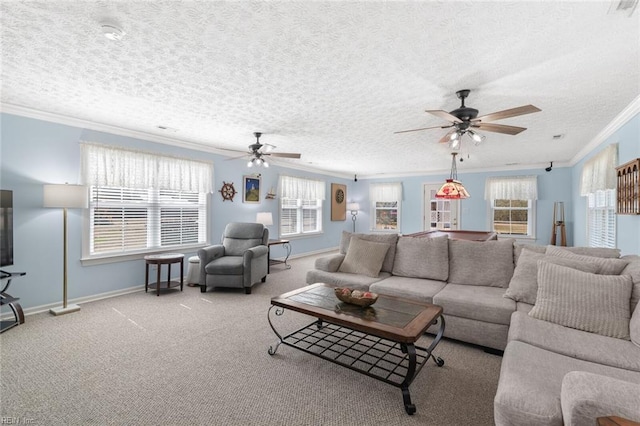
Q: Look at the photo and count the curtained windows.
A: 5